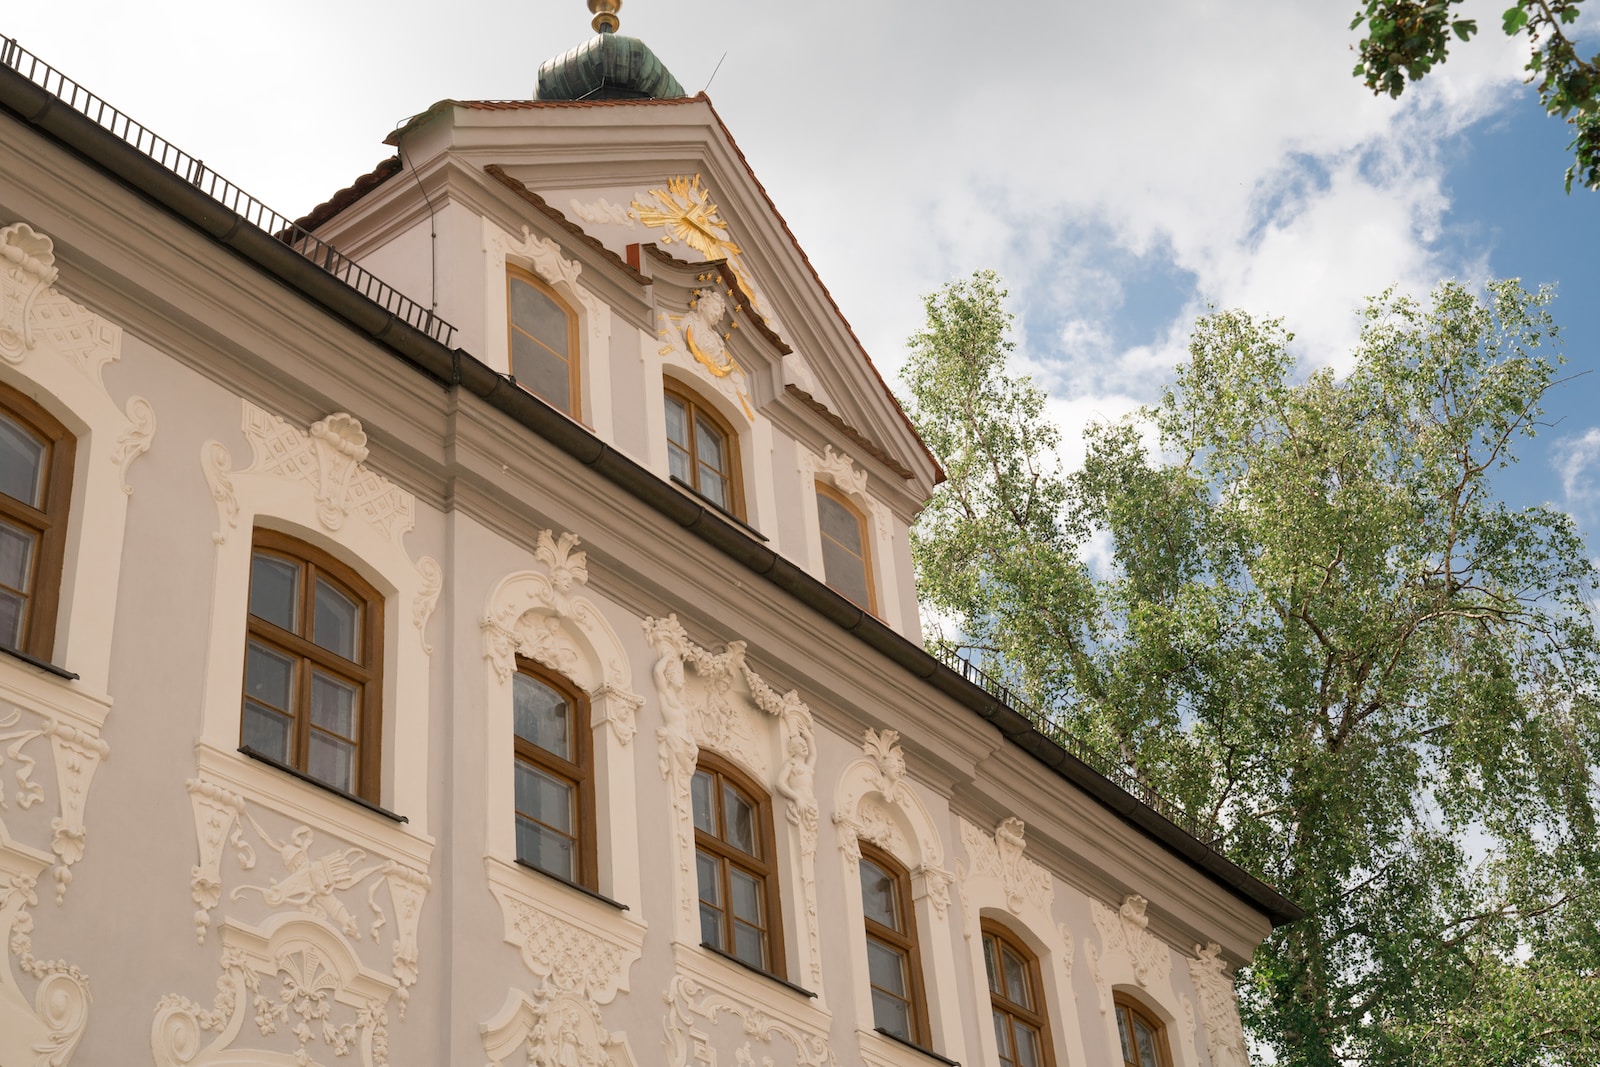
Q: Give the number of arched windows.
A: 10